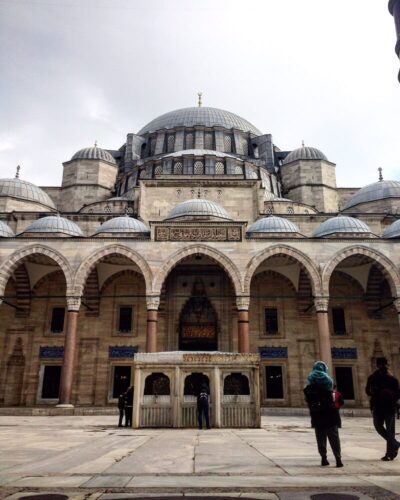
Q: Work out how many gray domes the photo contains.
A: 12